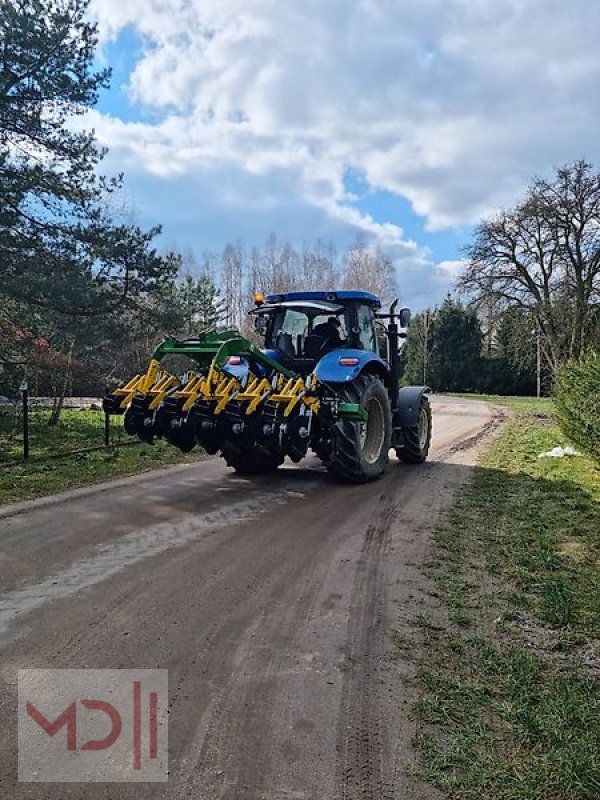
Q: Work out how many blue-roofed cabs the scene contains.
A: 1